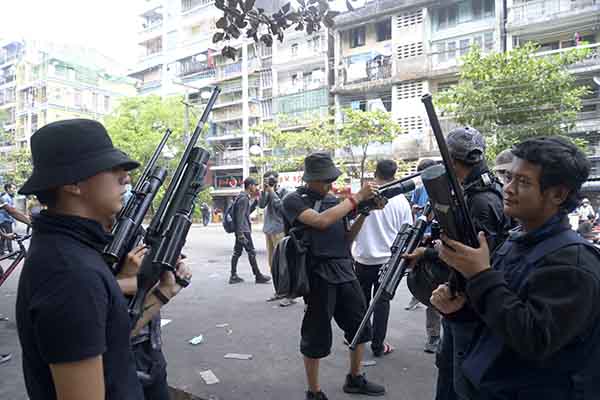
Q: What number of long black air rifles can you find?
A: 5